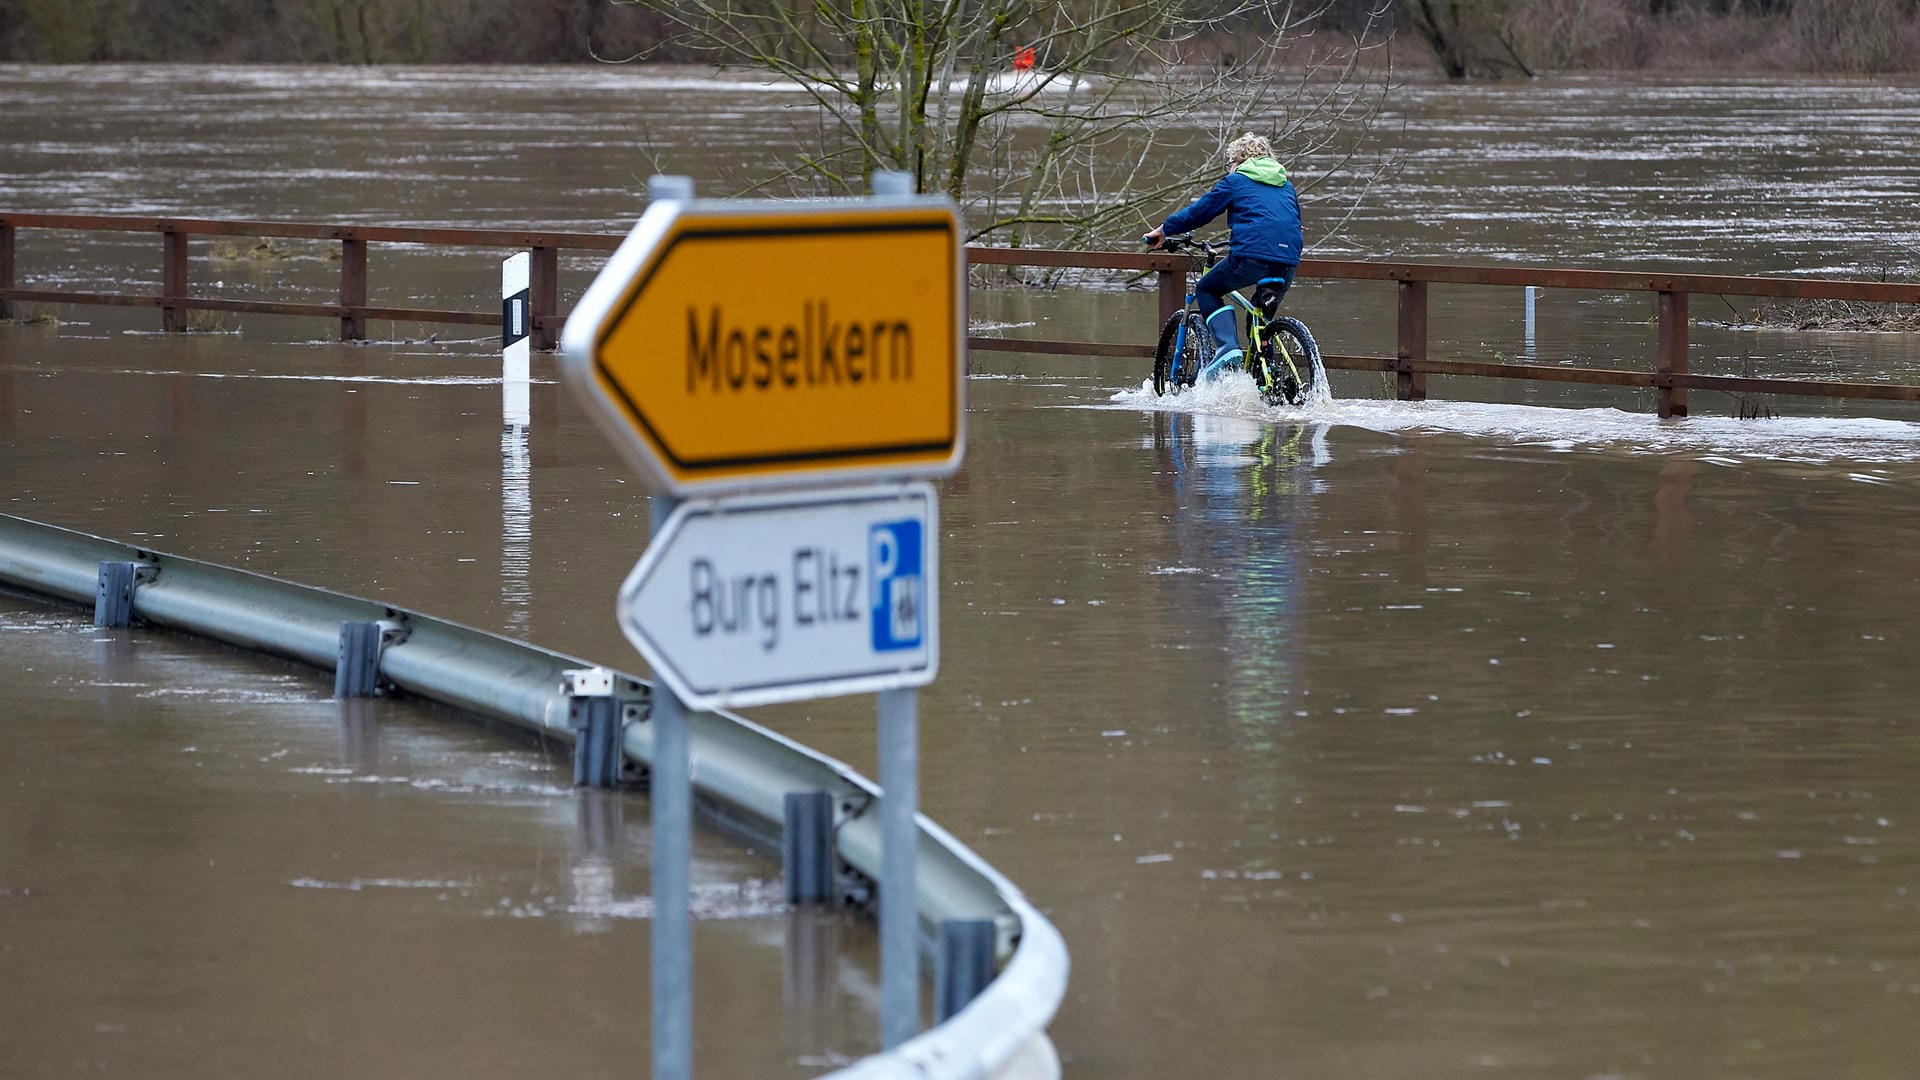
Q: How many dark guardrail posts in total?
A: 5